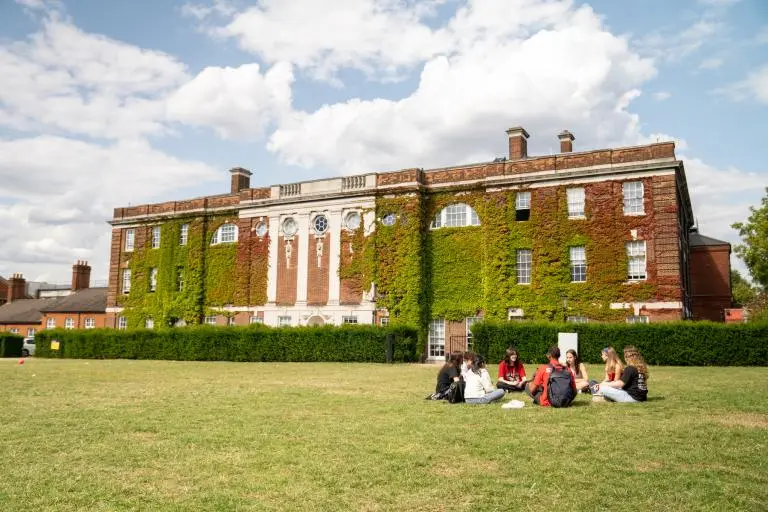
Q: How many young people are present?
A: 8